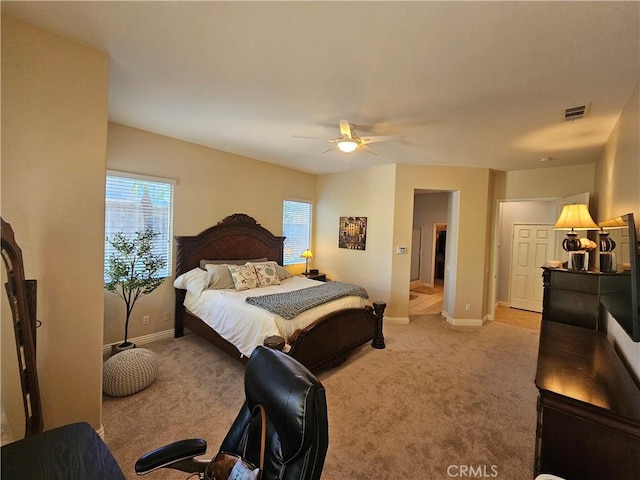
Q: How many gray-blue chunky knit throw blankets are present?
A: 1